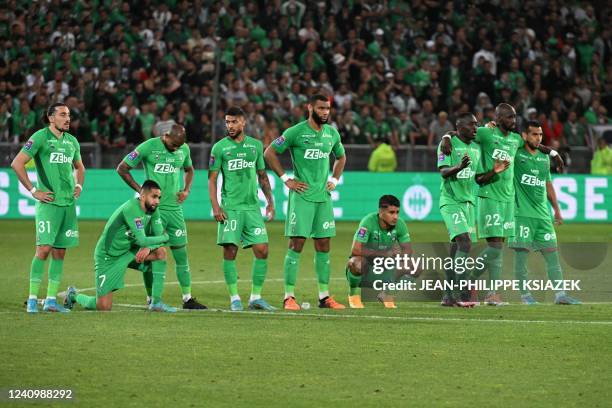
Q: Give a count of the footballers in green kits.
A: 9